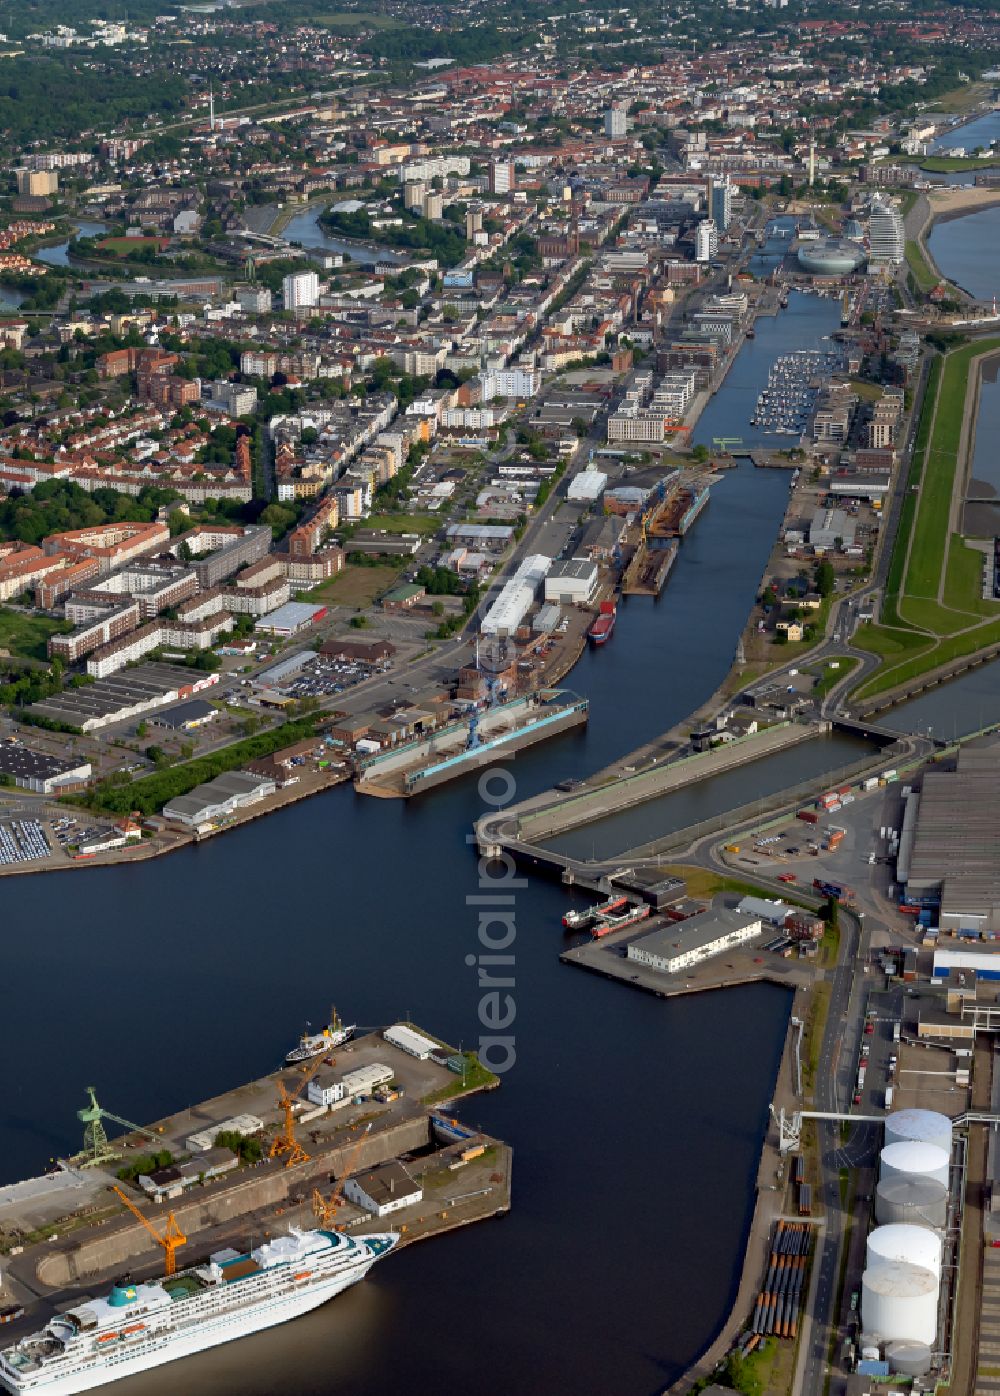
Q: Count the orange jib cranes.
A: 3